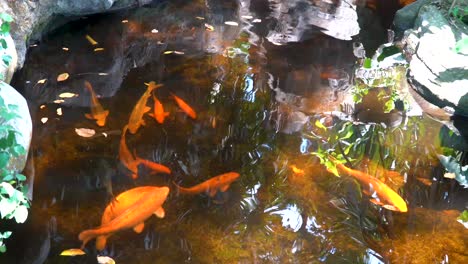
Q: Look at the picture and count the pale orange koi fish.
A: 2